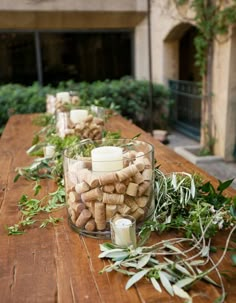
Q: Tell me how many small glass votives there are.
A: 2